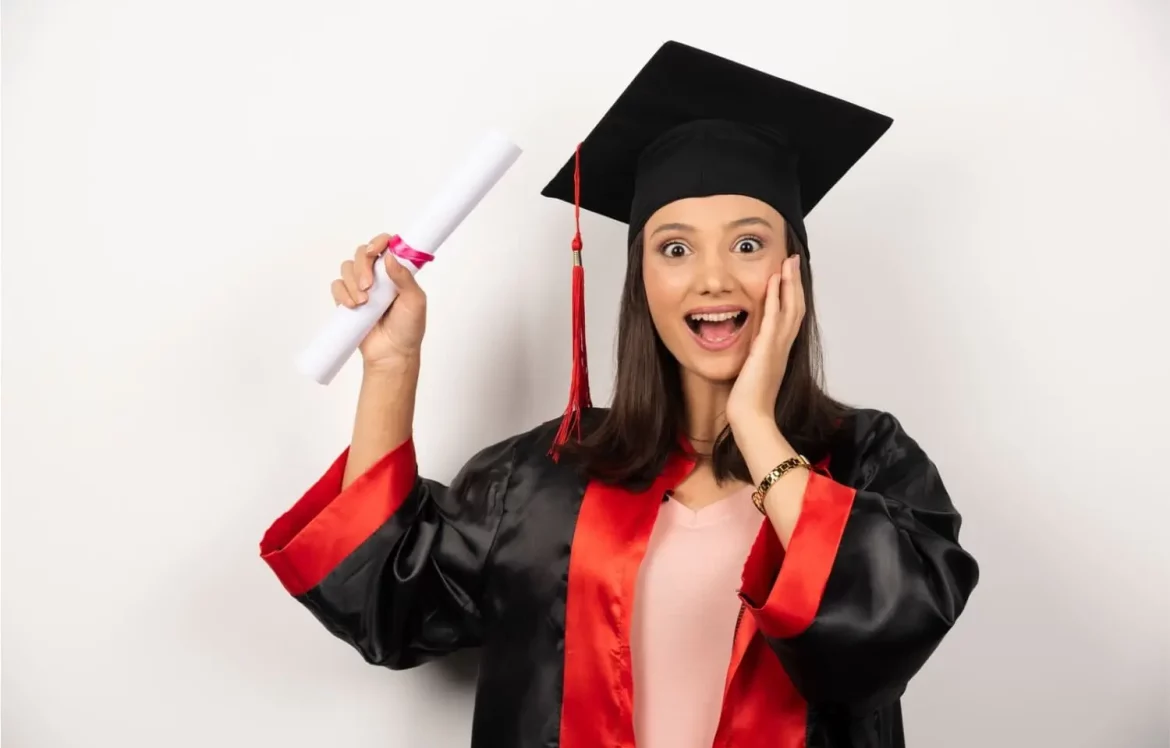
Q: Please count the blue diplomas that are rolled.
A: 0